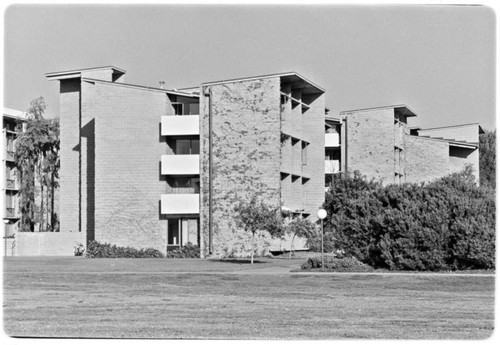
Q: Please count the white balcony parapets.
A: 5